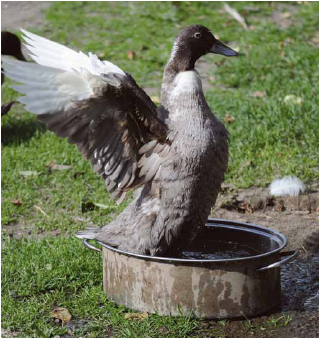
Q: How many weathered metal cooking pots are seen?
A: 1